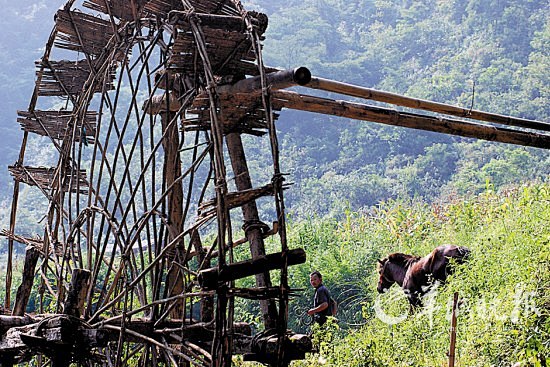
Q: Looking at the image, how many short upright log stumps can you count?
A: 2